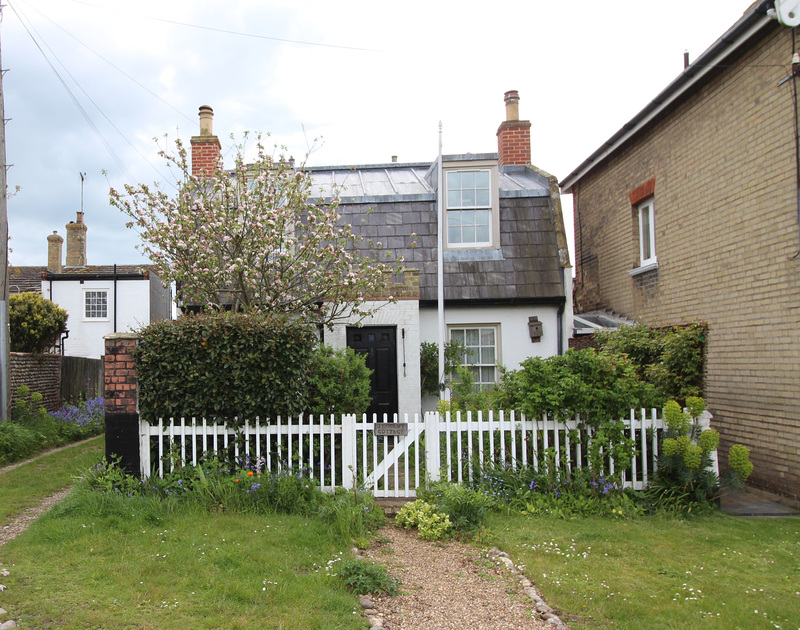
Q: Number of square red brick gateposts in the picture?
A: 1